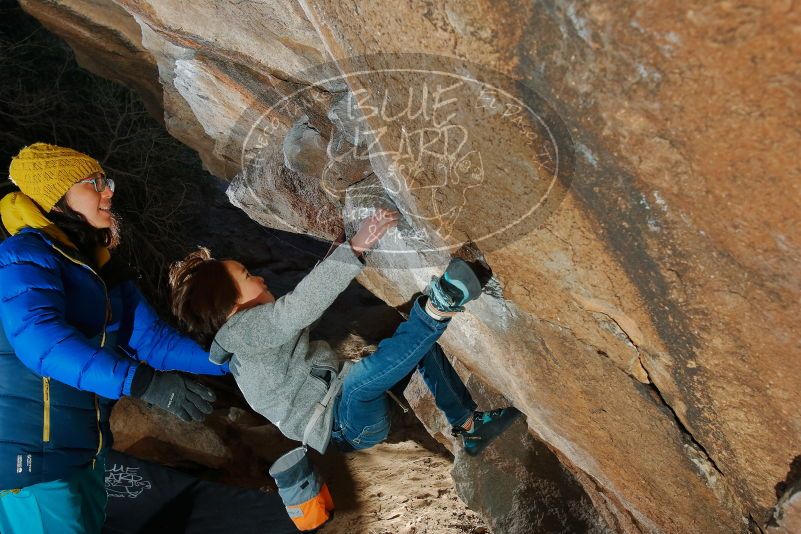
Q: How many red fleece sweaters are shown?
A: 0